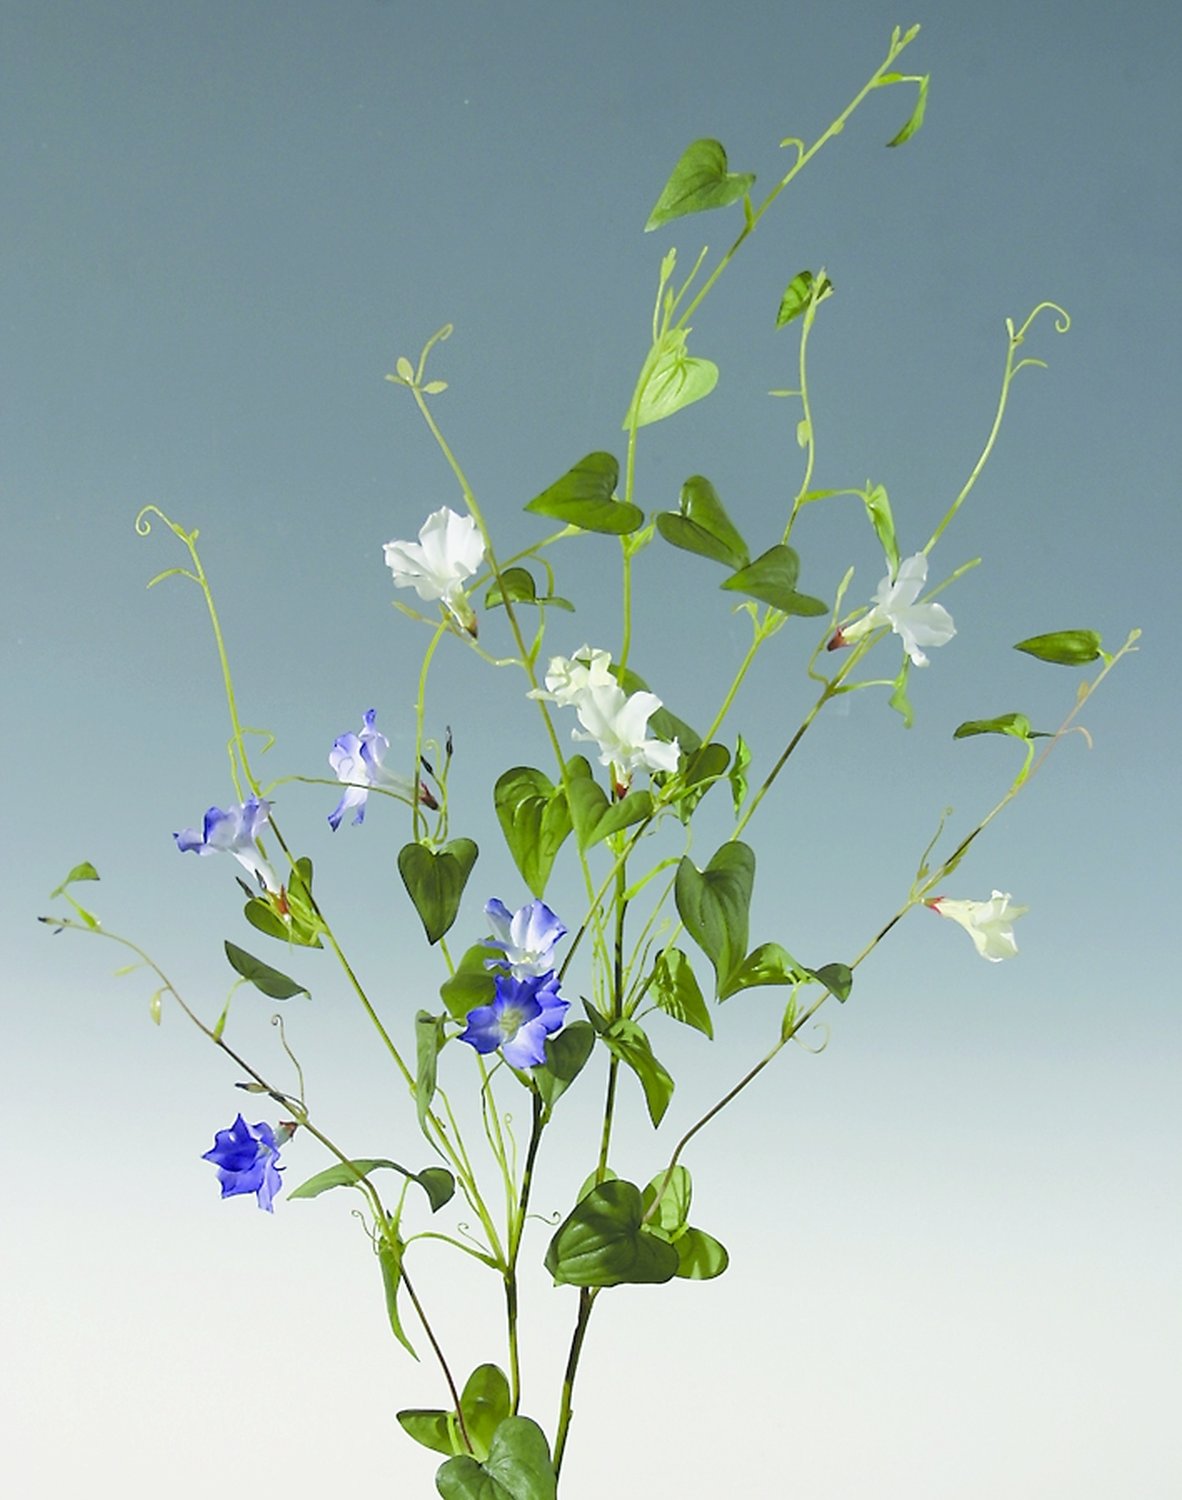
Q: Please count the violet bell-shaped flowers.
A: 5